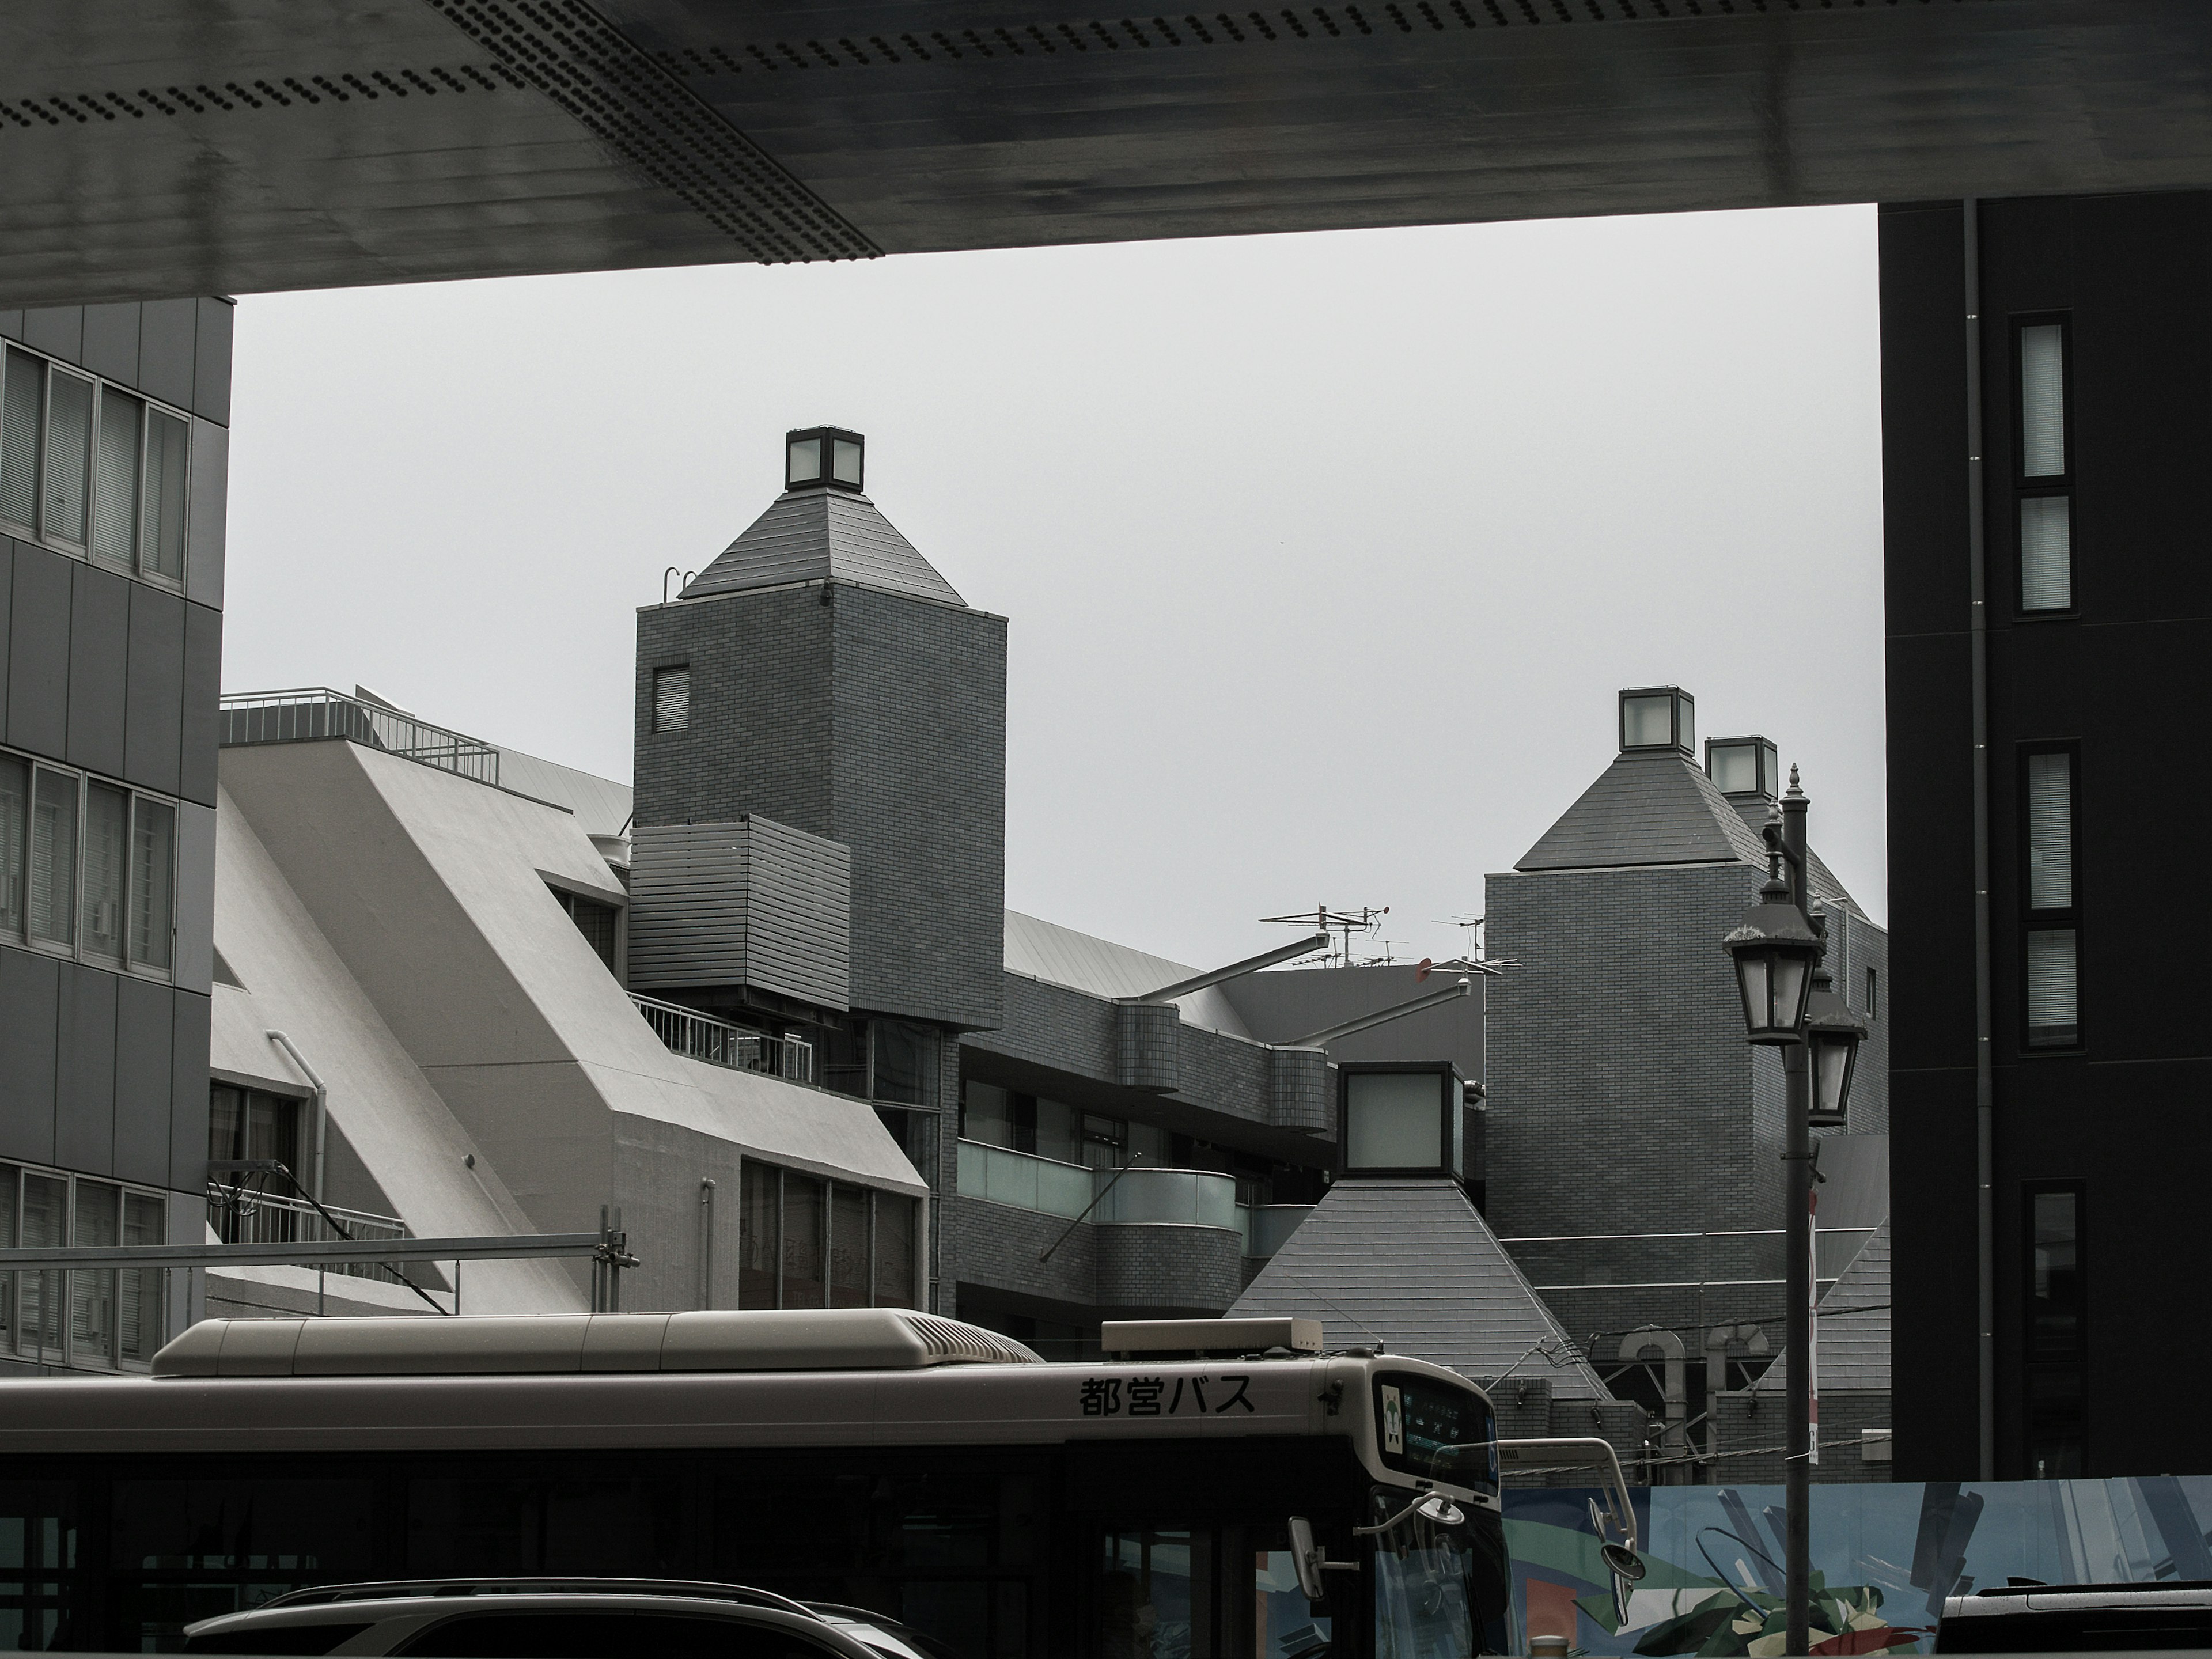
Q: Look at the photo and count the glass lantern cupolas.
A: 4